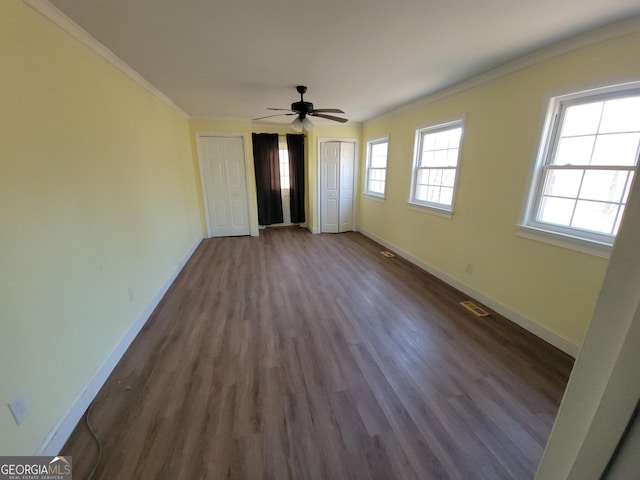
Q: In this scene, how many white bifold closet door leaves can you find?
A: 4